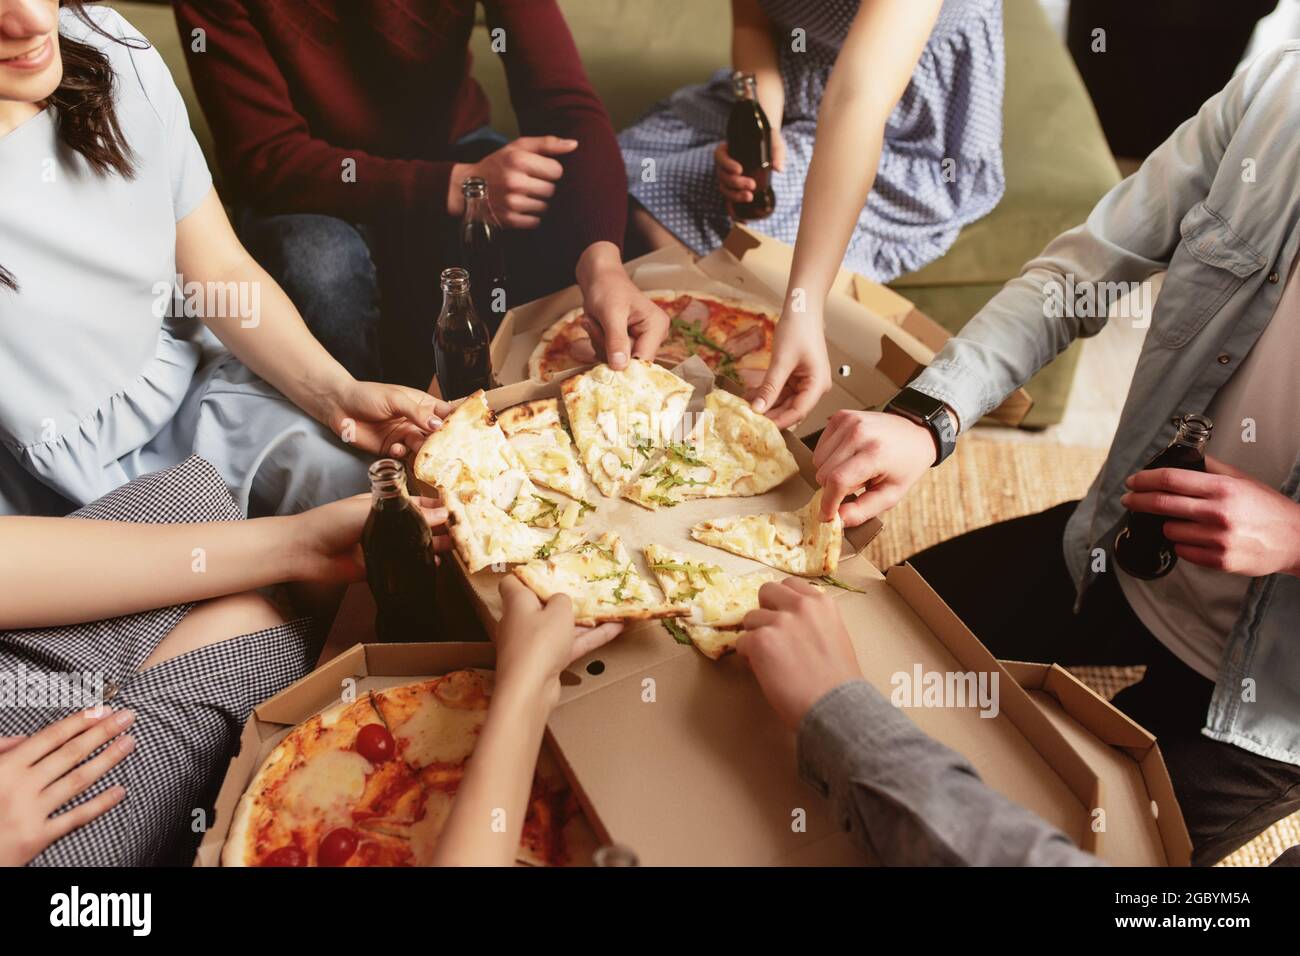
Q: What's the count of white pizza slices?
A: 8